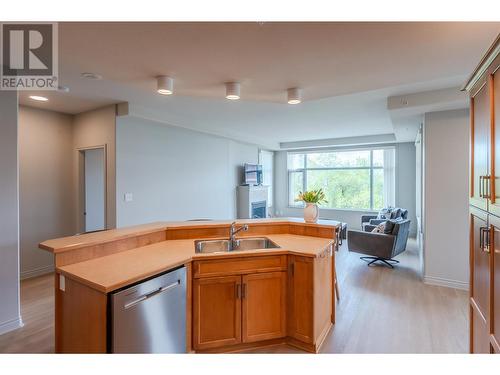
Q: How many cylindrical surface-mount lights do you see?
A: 3